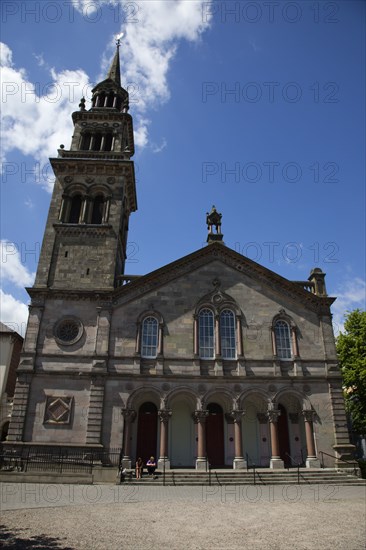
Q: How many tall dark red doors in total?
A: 3